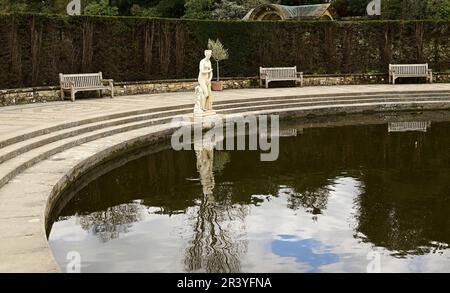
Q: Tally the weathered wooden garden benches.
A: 3